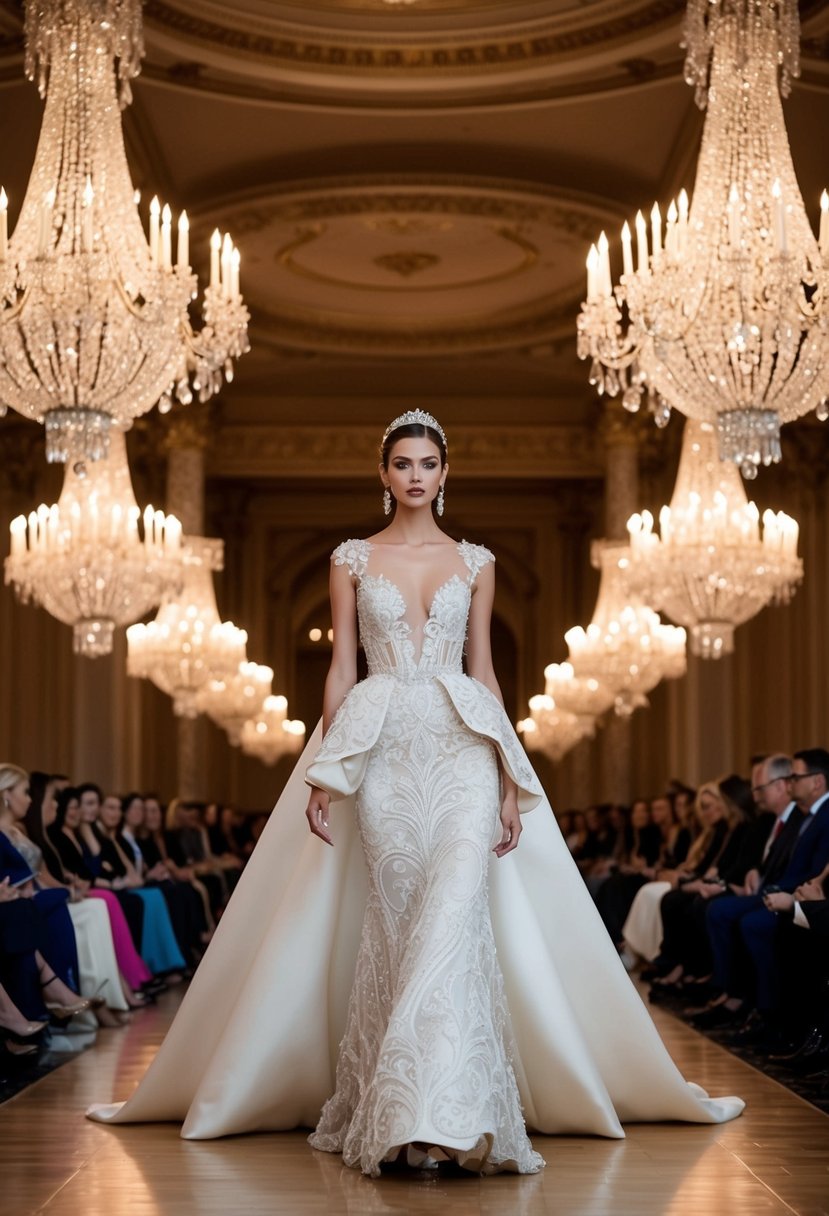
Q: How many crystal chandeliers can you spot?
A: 10